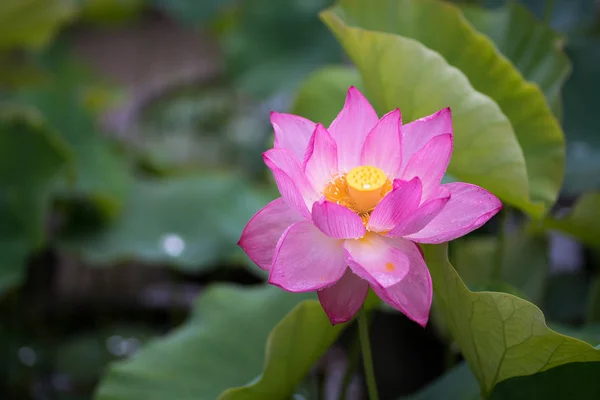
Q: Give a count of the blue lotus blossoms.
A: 0